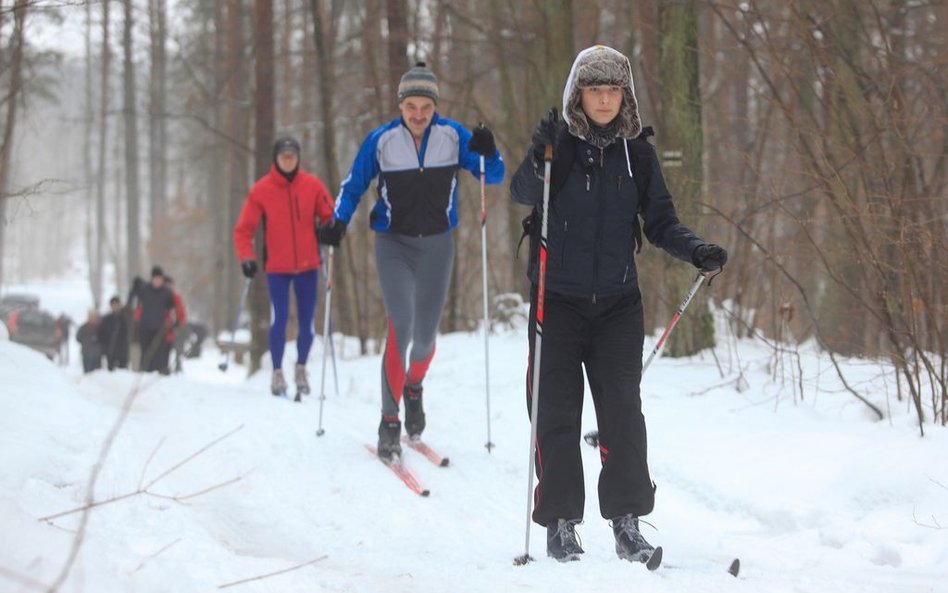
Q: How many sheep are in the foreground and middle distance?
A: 0